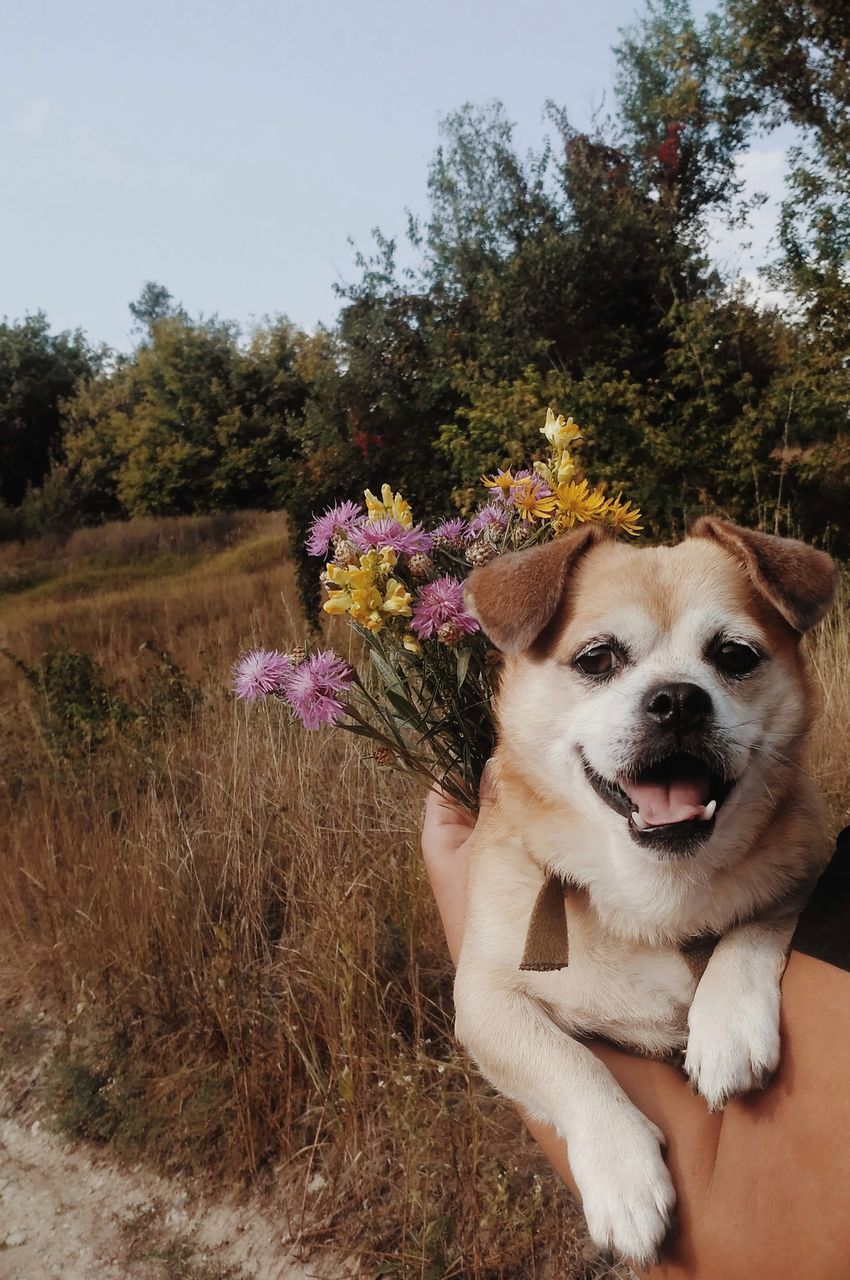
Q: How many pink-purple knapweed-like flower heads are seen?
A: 8